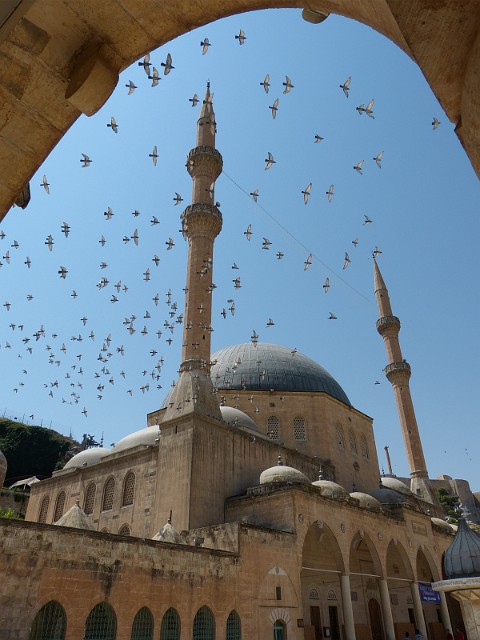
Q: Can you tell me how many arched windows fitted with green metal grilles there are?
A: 6